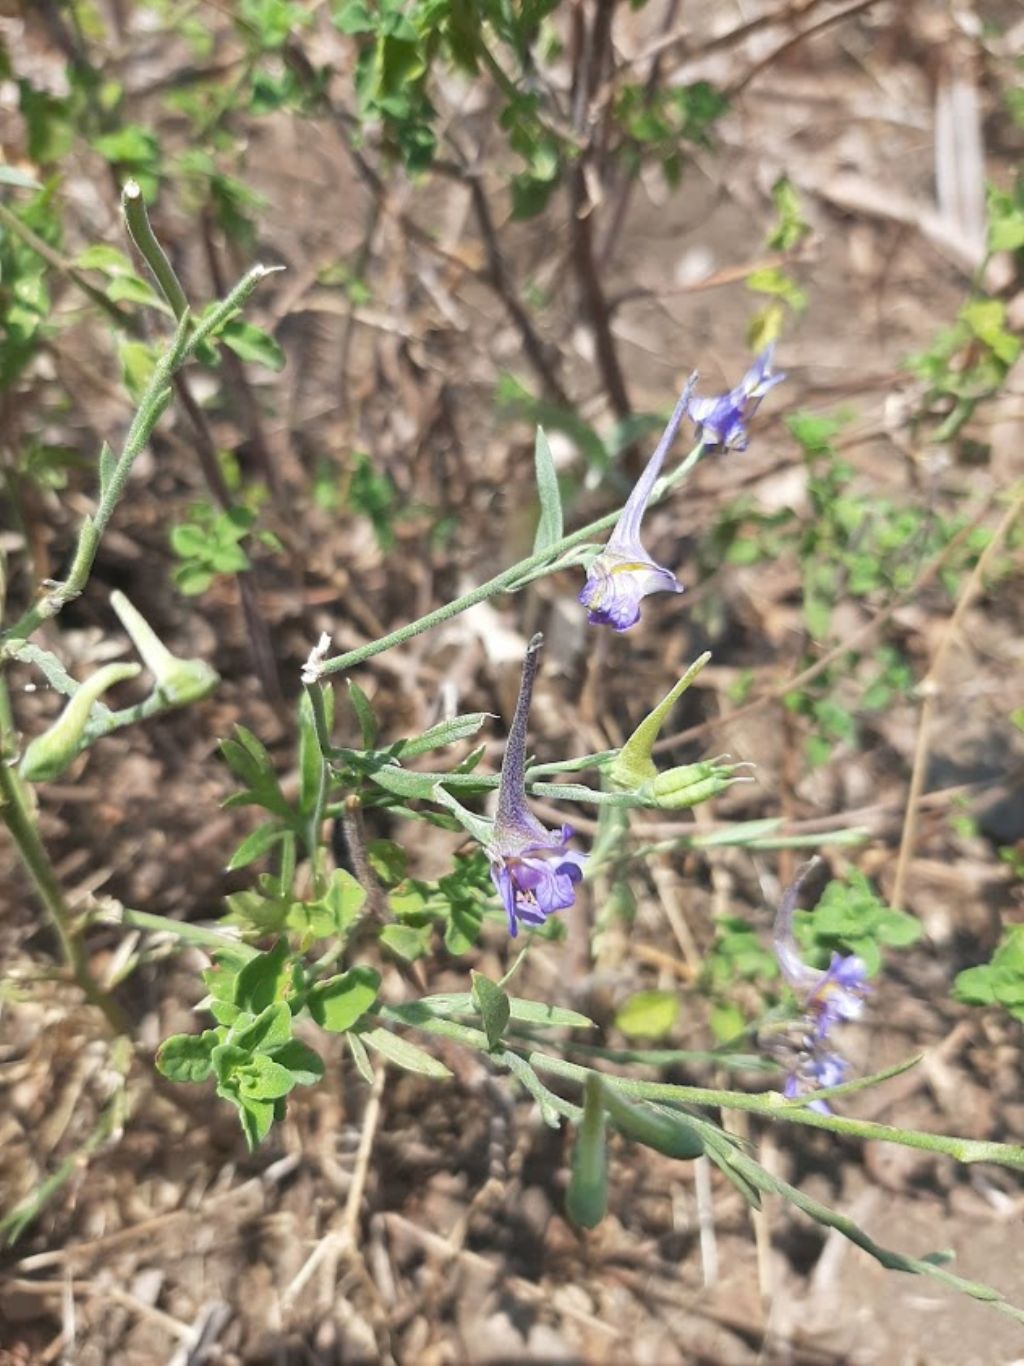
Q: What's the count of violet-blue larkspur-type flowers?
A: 5